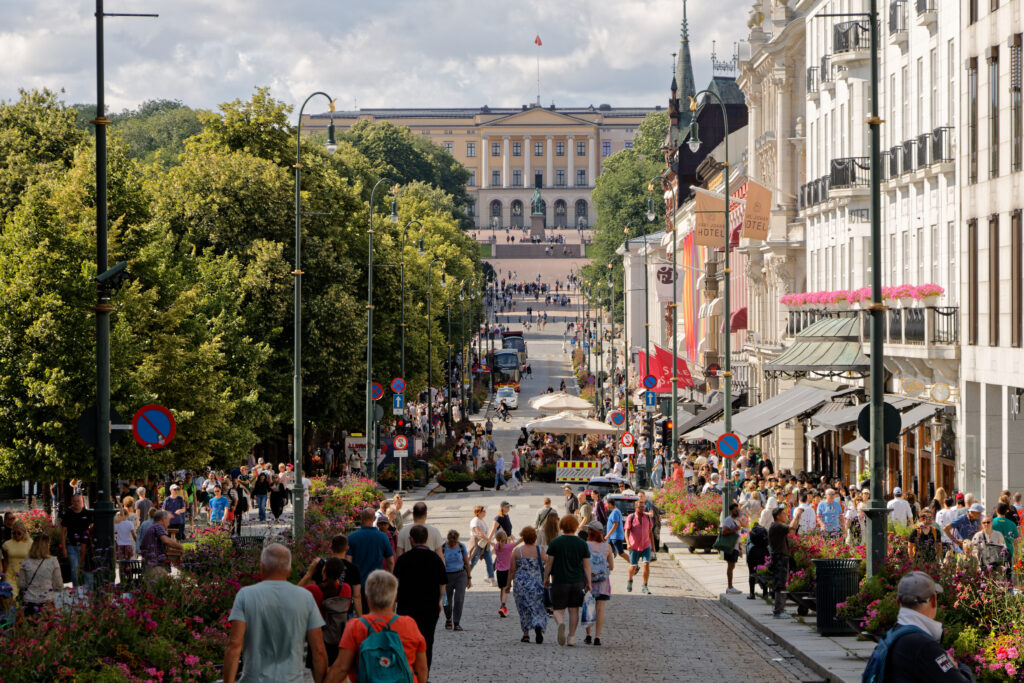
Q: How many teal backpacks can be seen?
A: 1